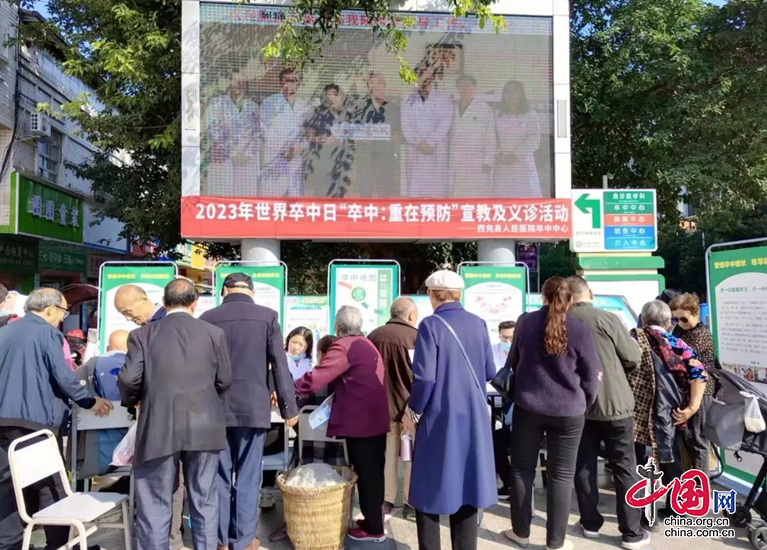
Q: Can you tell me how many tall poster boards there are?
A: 5